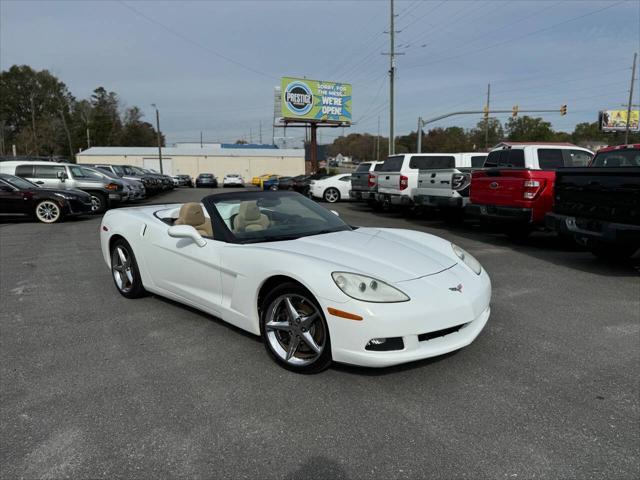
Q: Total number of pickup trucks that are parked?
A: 5